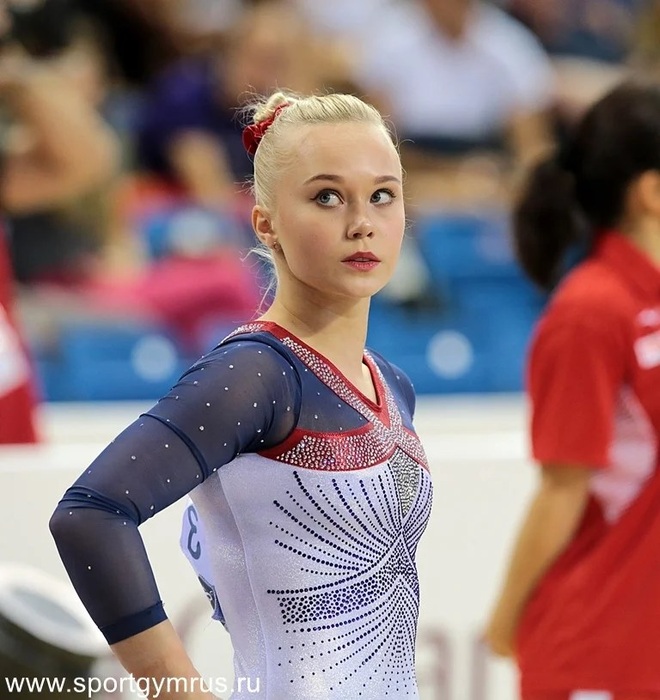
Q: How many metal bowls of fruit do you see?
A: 0